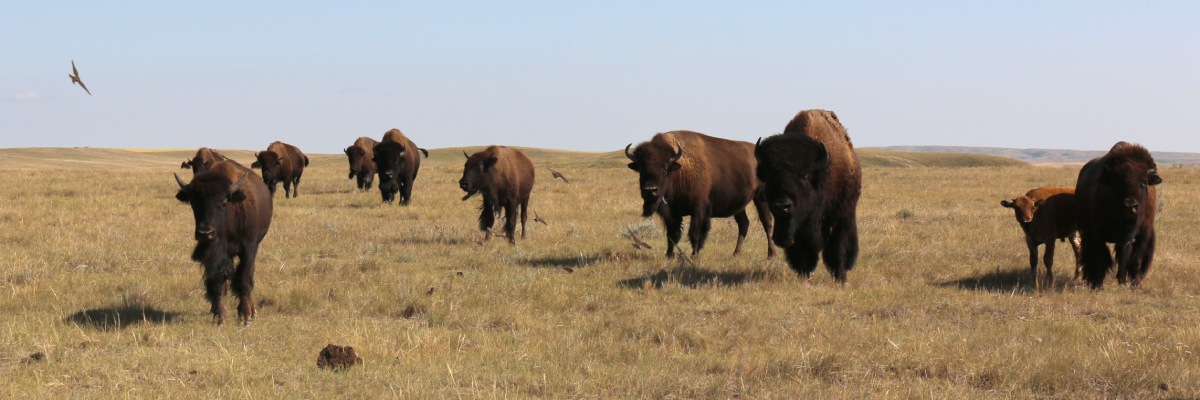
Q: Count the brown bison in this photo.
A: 10